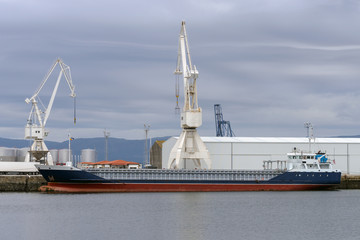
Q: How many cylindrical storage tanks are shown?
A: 5